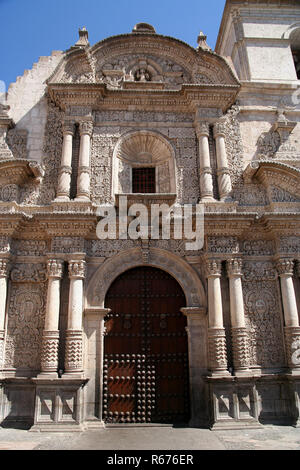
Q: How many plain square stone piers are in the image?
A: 2